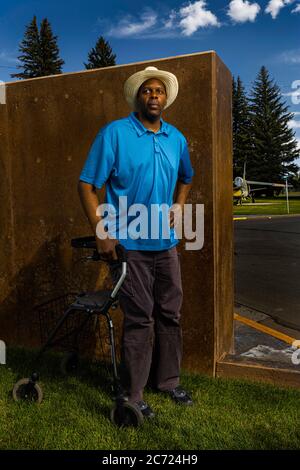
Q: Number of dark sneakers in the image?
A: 2